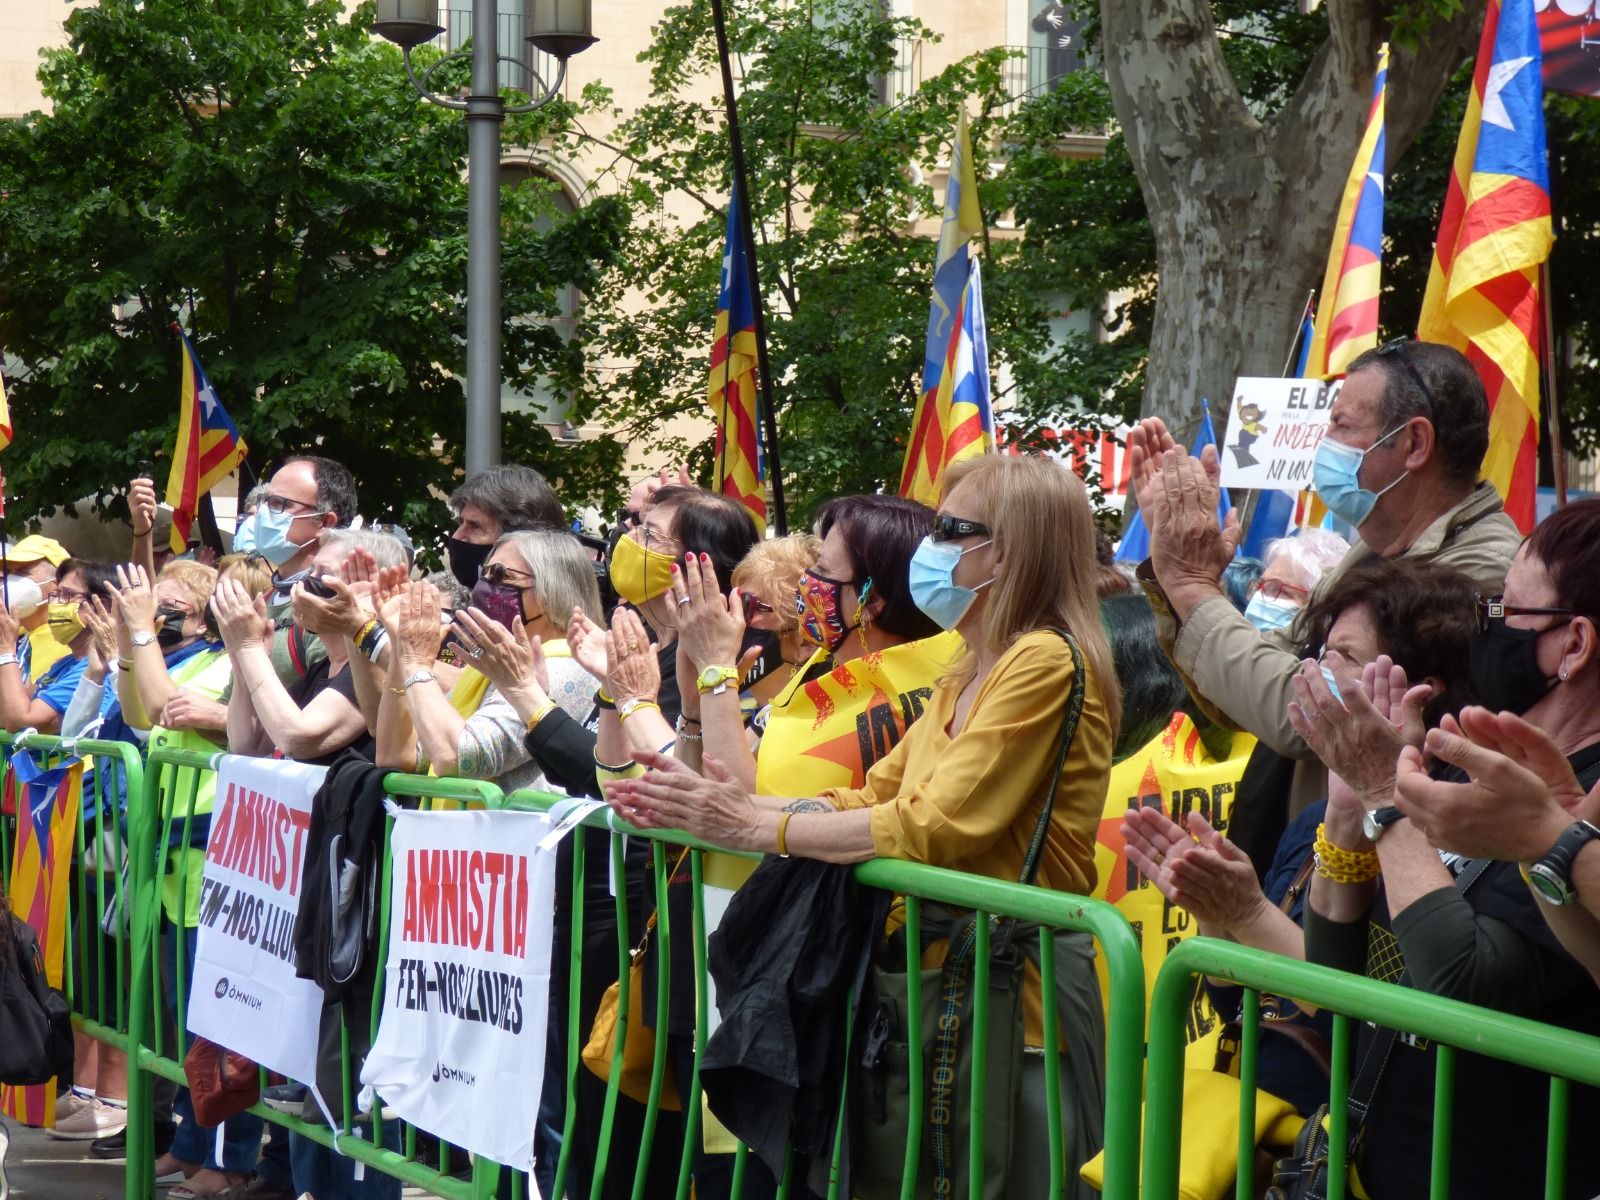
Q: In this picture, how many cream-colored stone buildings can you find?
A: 1